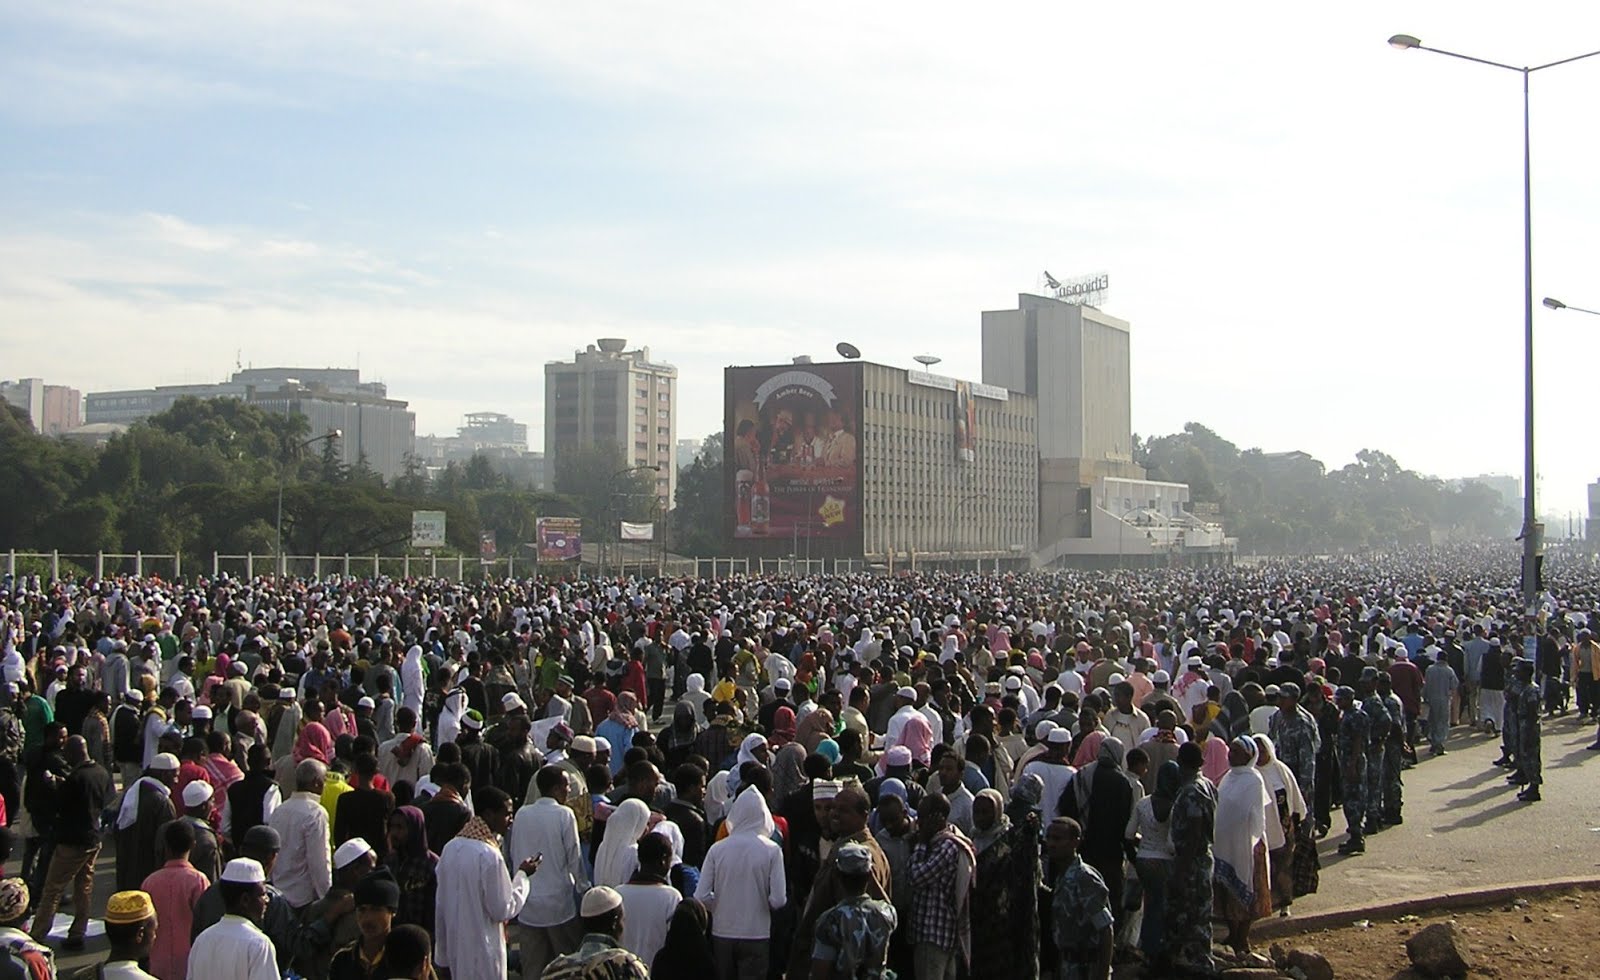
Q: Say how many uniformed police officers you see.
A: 10